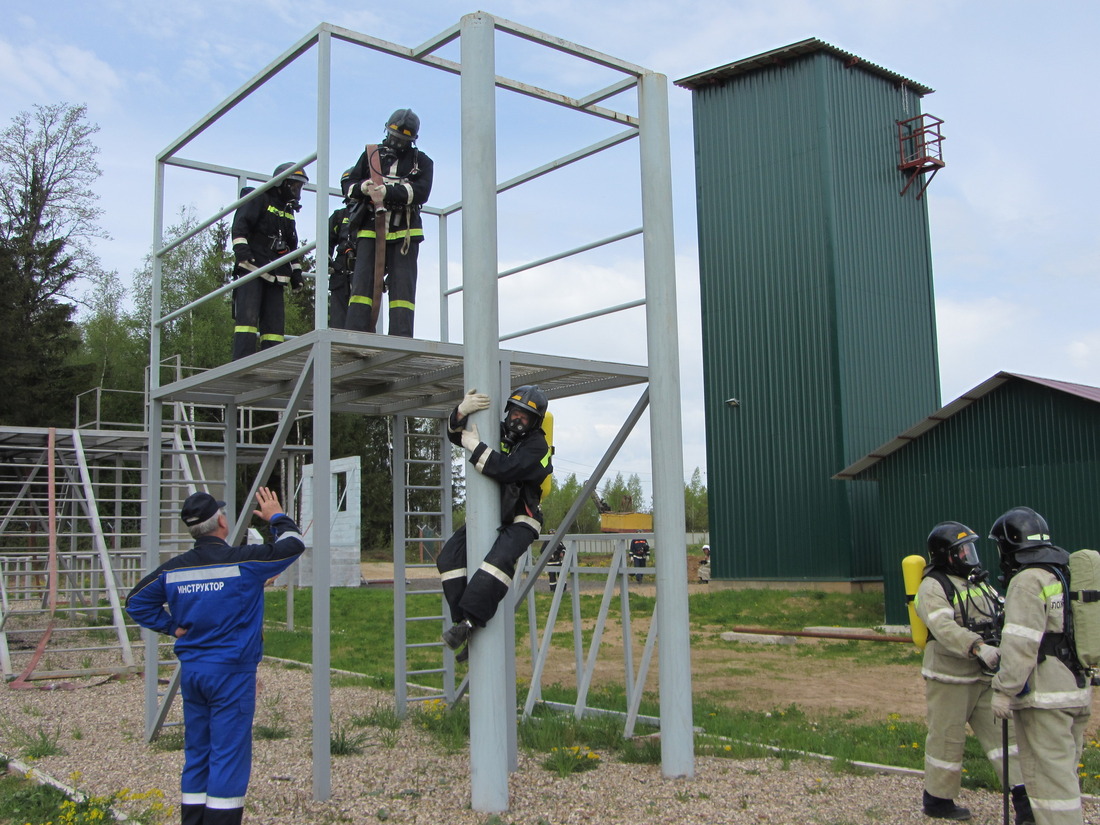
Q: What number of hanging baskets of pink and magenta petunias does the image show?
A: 0